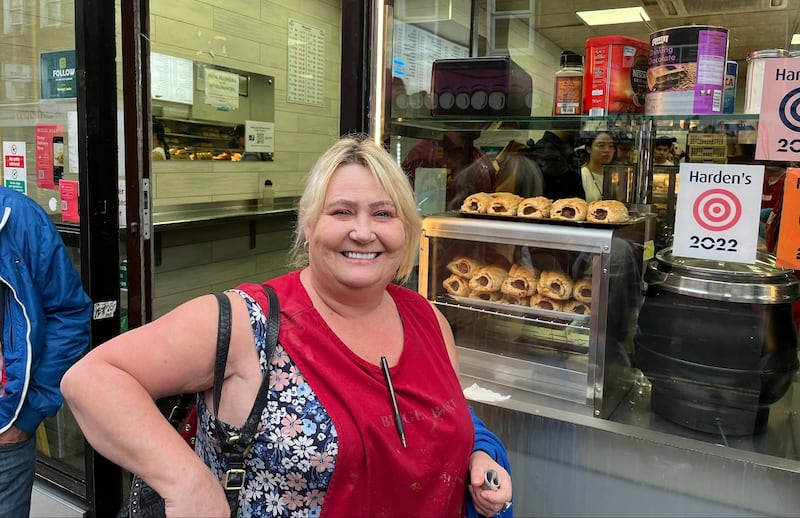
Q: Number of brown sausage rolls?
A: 15